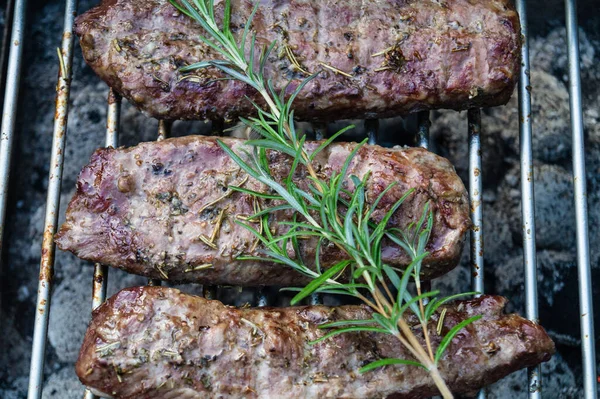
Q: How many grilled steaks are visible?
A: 3